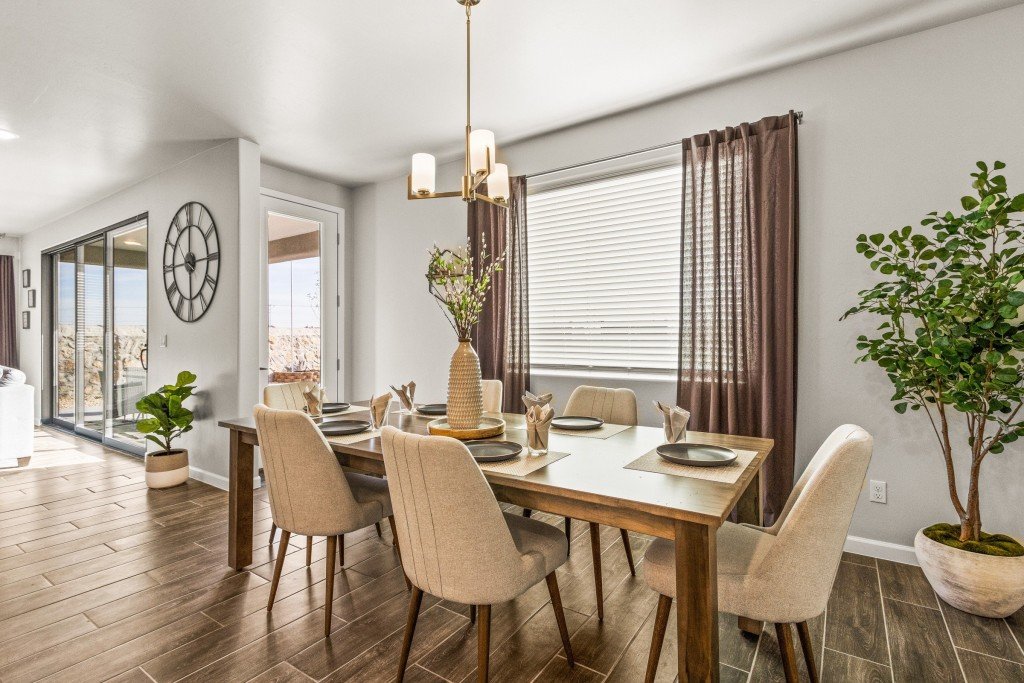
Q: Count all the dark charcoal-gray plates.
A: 6